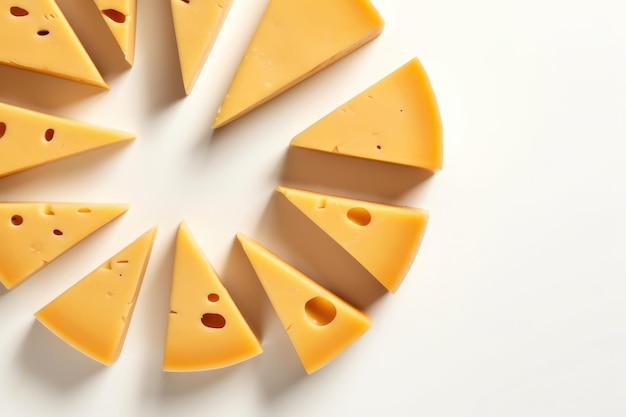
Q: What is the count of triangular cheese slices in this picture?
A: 11